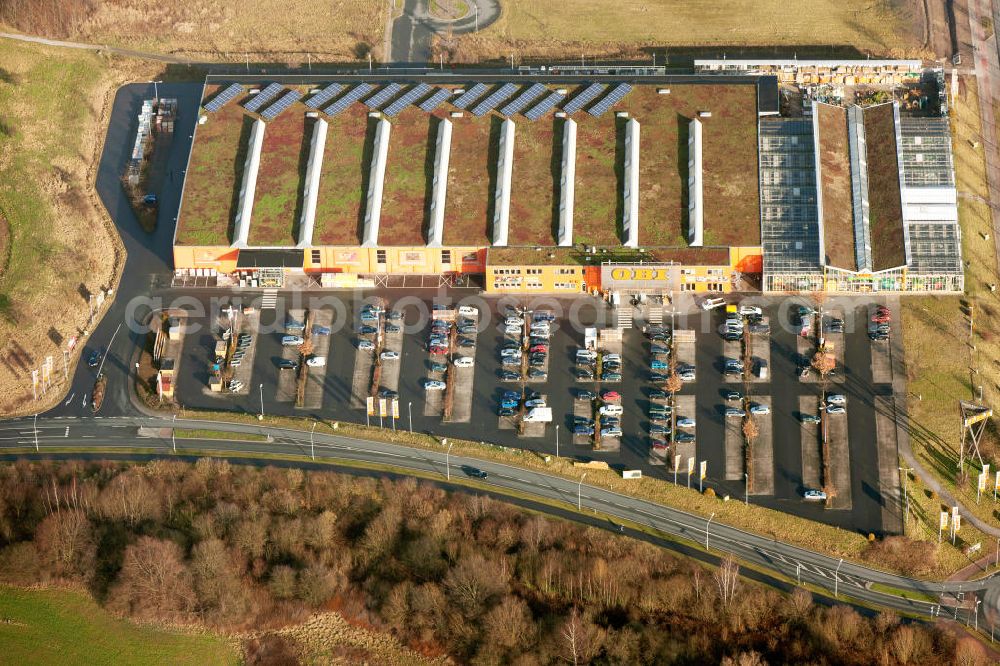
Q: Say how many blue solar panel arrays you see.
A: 14